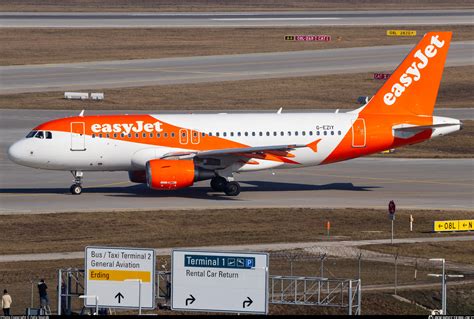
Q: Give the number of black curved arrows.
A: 2